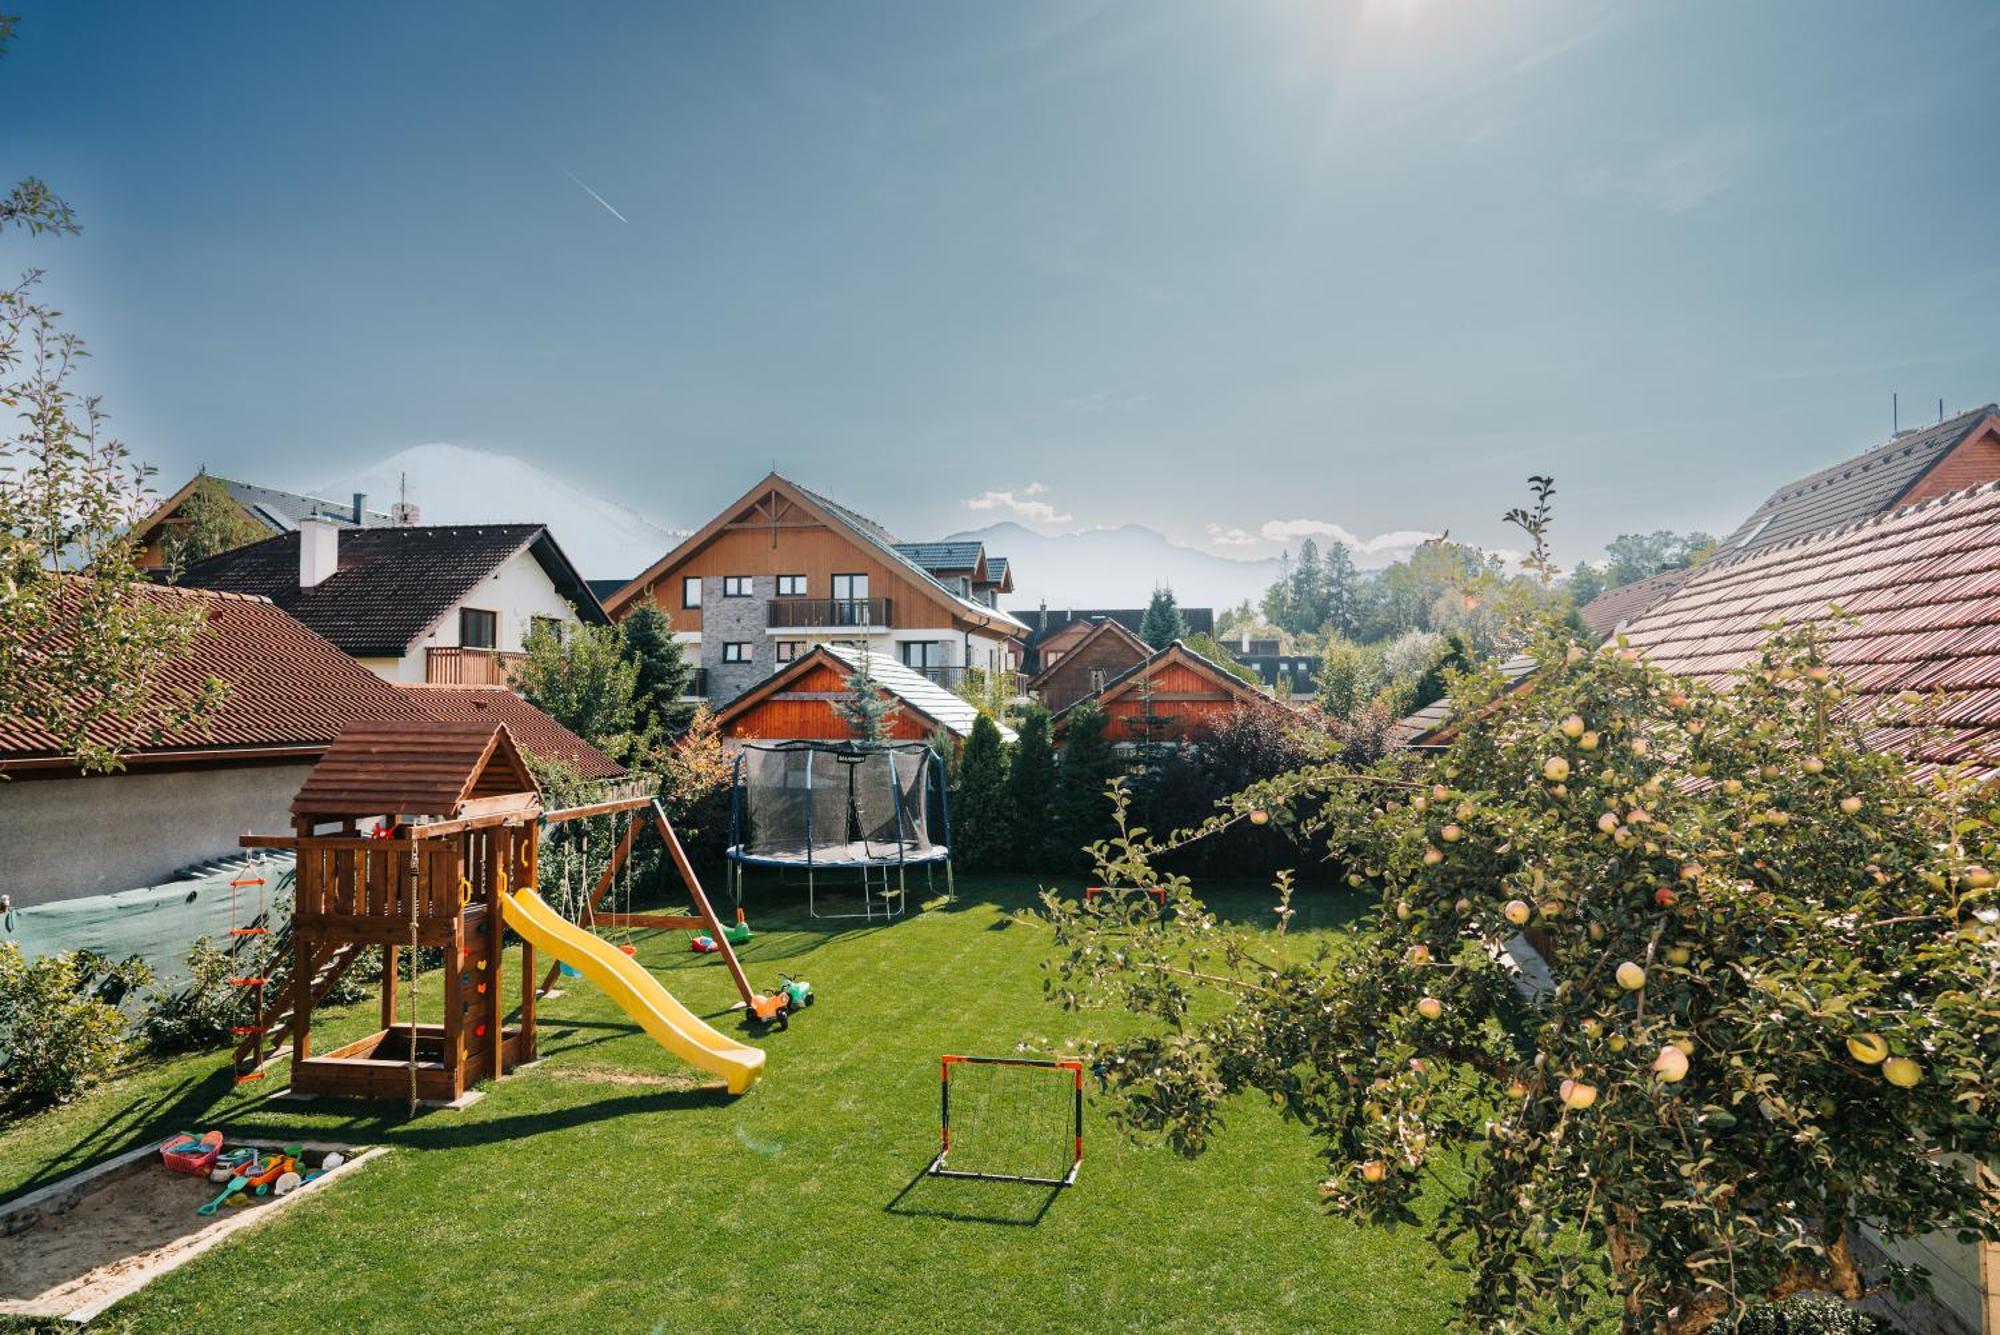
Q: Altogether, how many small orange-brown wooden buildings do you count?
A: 2